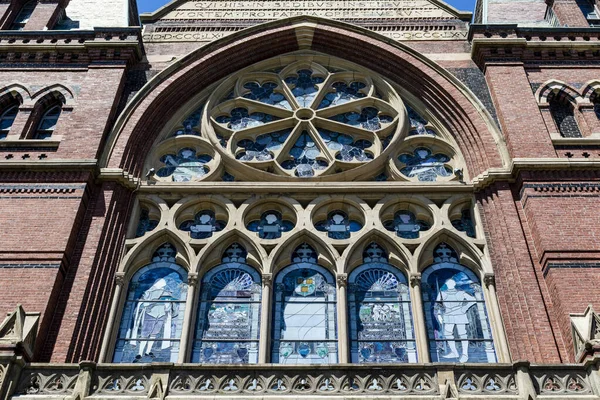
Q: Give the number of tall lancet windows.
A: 5